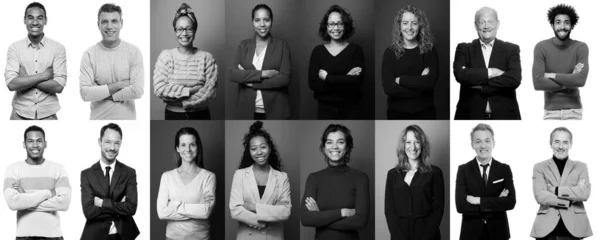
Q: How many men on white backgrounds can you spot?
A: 8